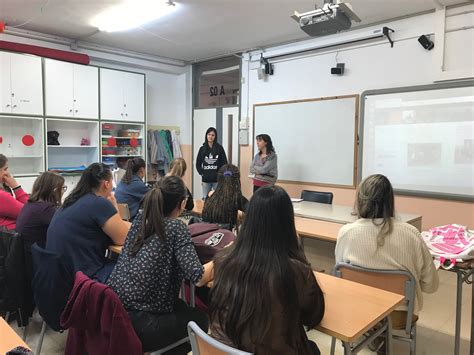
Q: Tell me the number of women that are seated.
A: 9